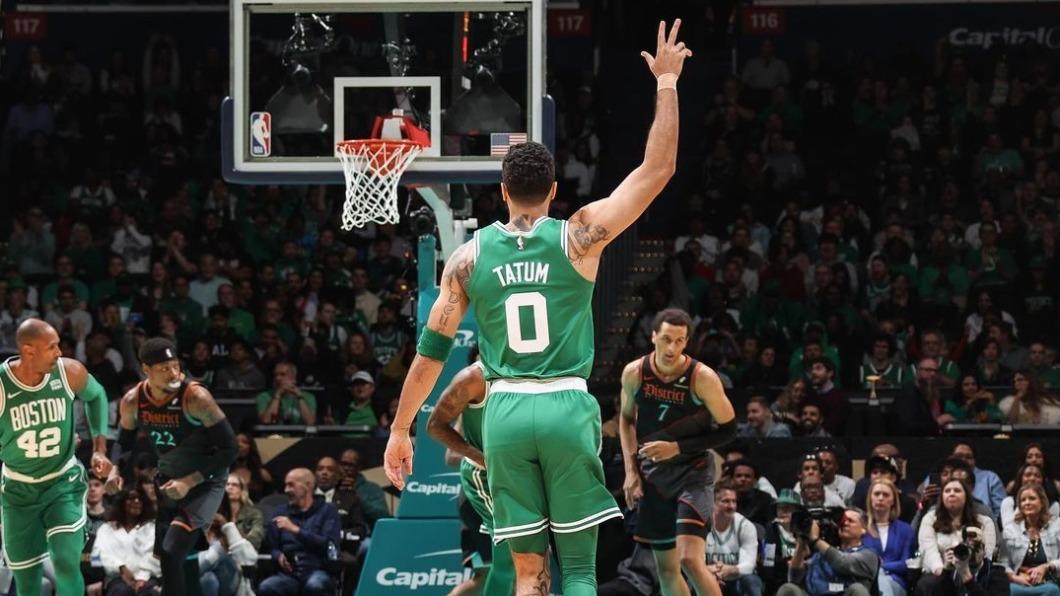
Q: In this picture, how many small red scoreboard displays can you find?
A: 3